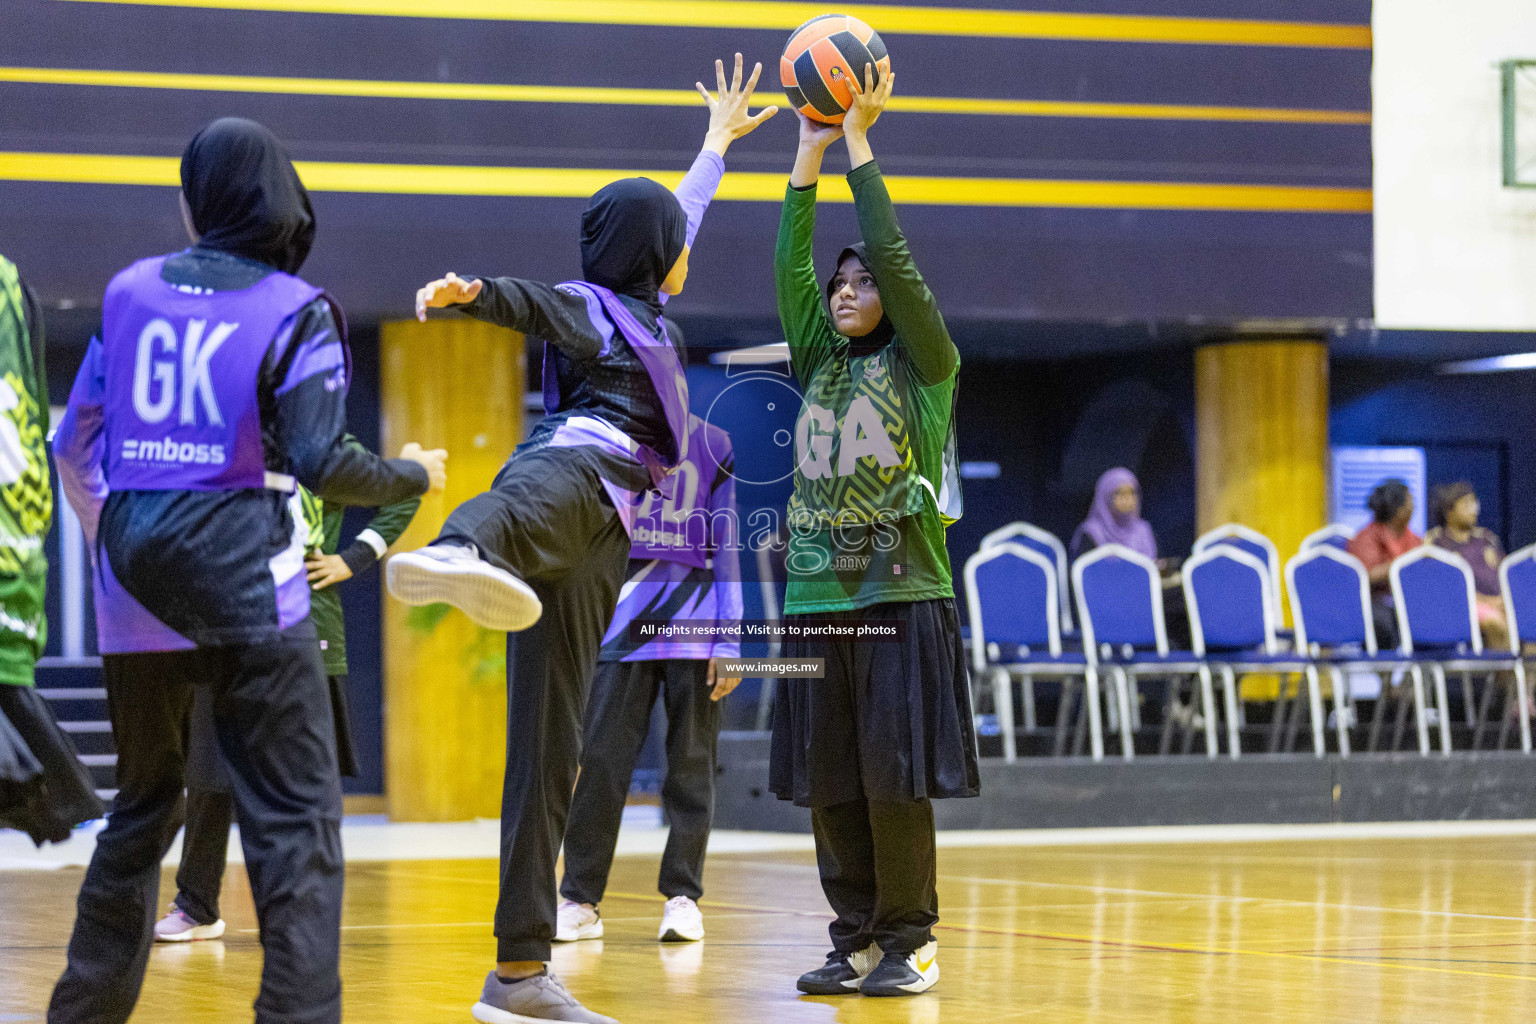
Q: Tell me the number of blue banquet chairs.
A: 9